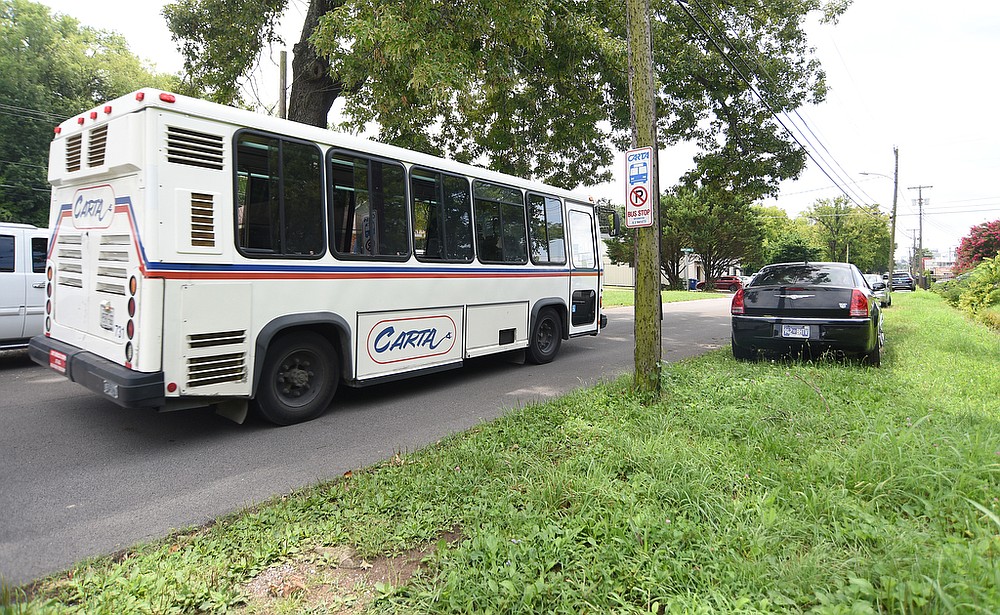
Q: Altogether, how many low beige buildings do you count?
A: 1